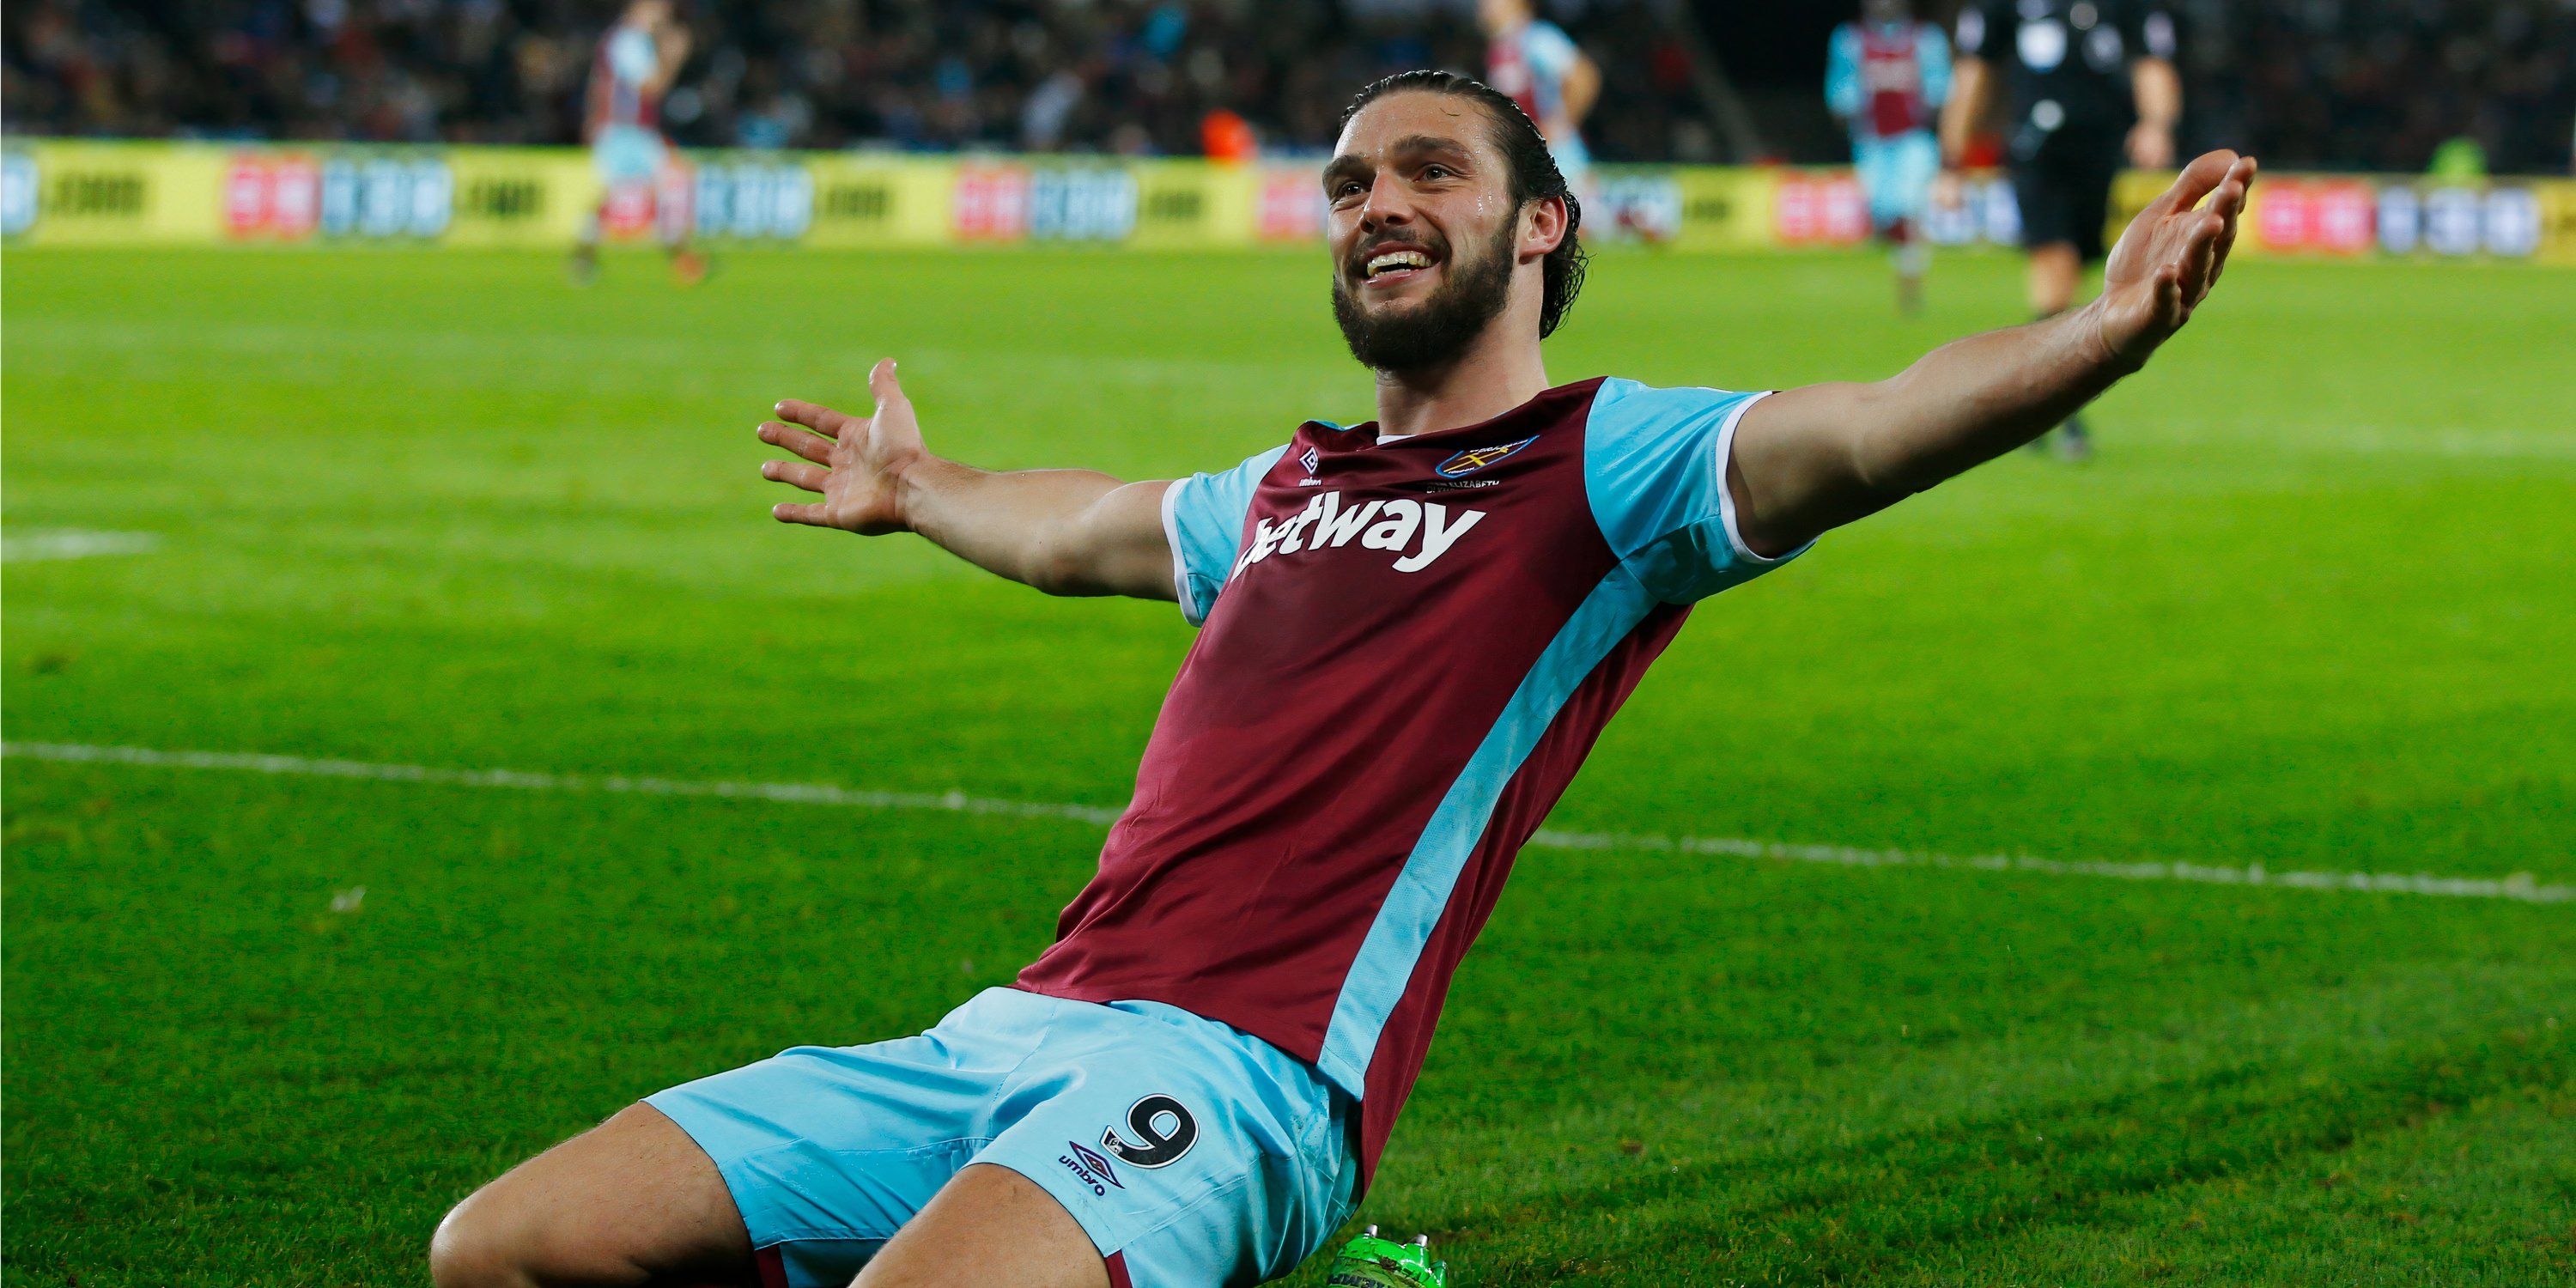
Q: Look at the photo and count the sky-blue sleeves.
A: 6